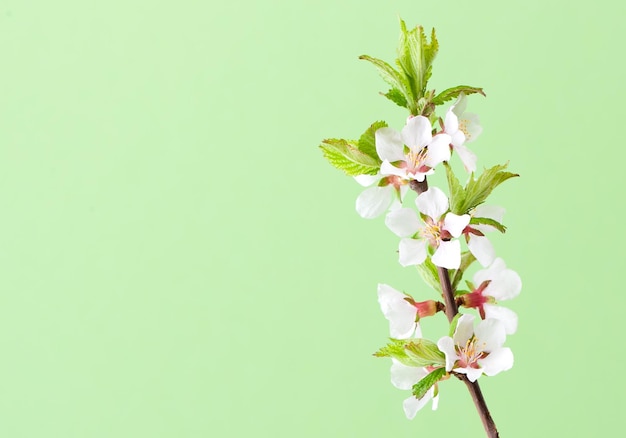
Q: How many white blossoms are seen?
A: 9